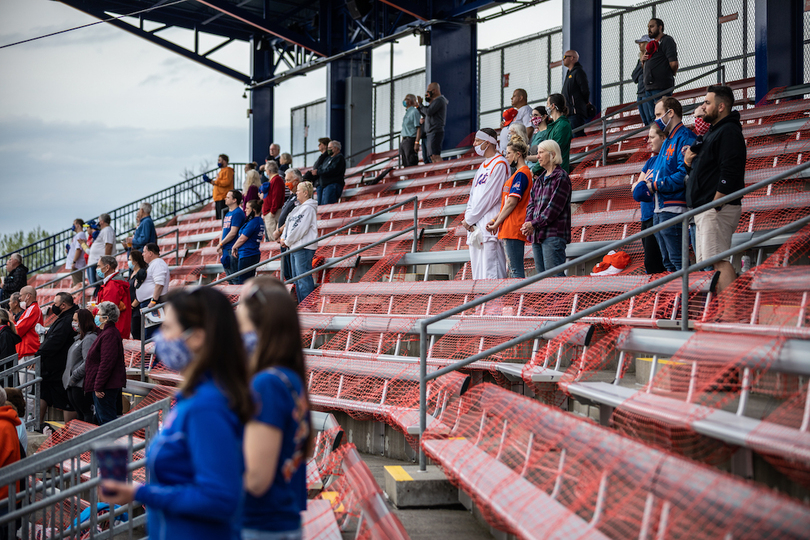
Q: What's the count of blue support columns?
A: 5